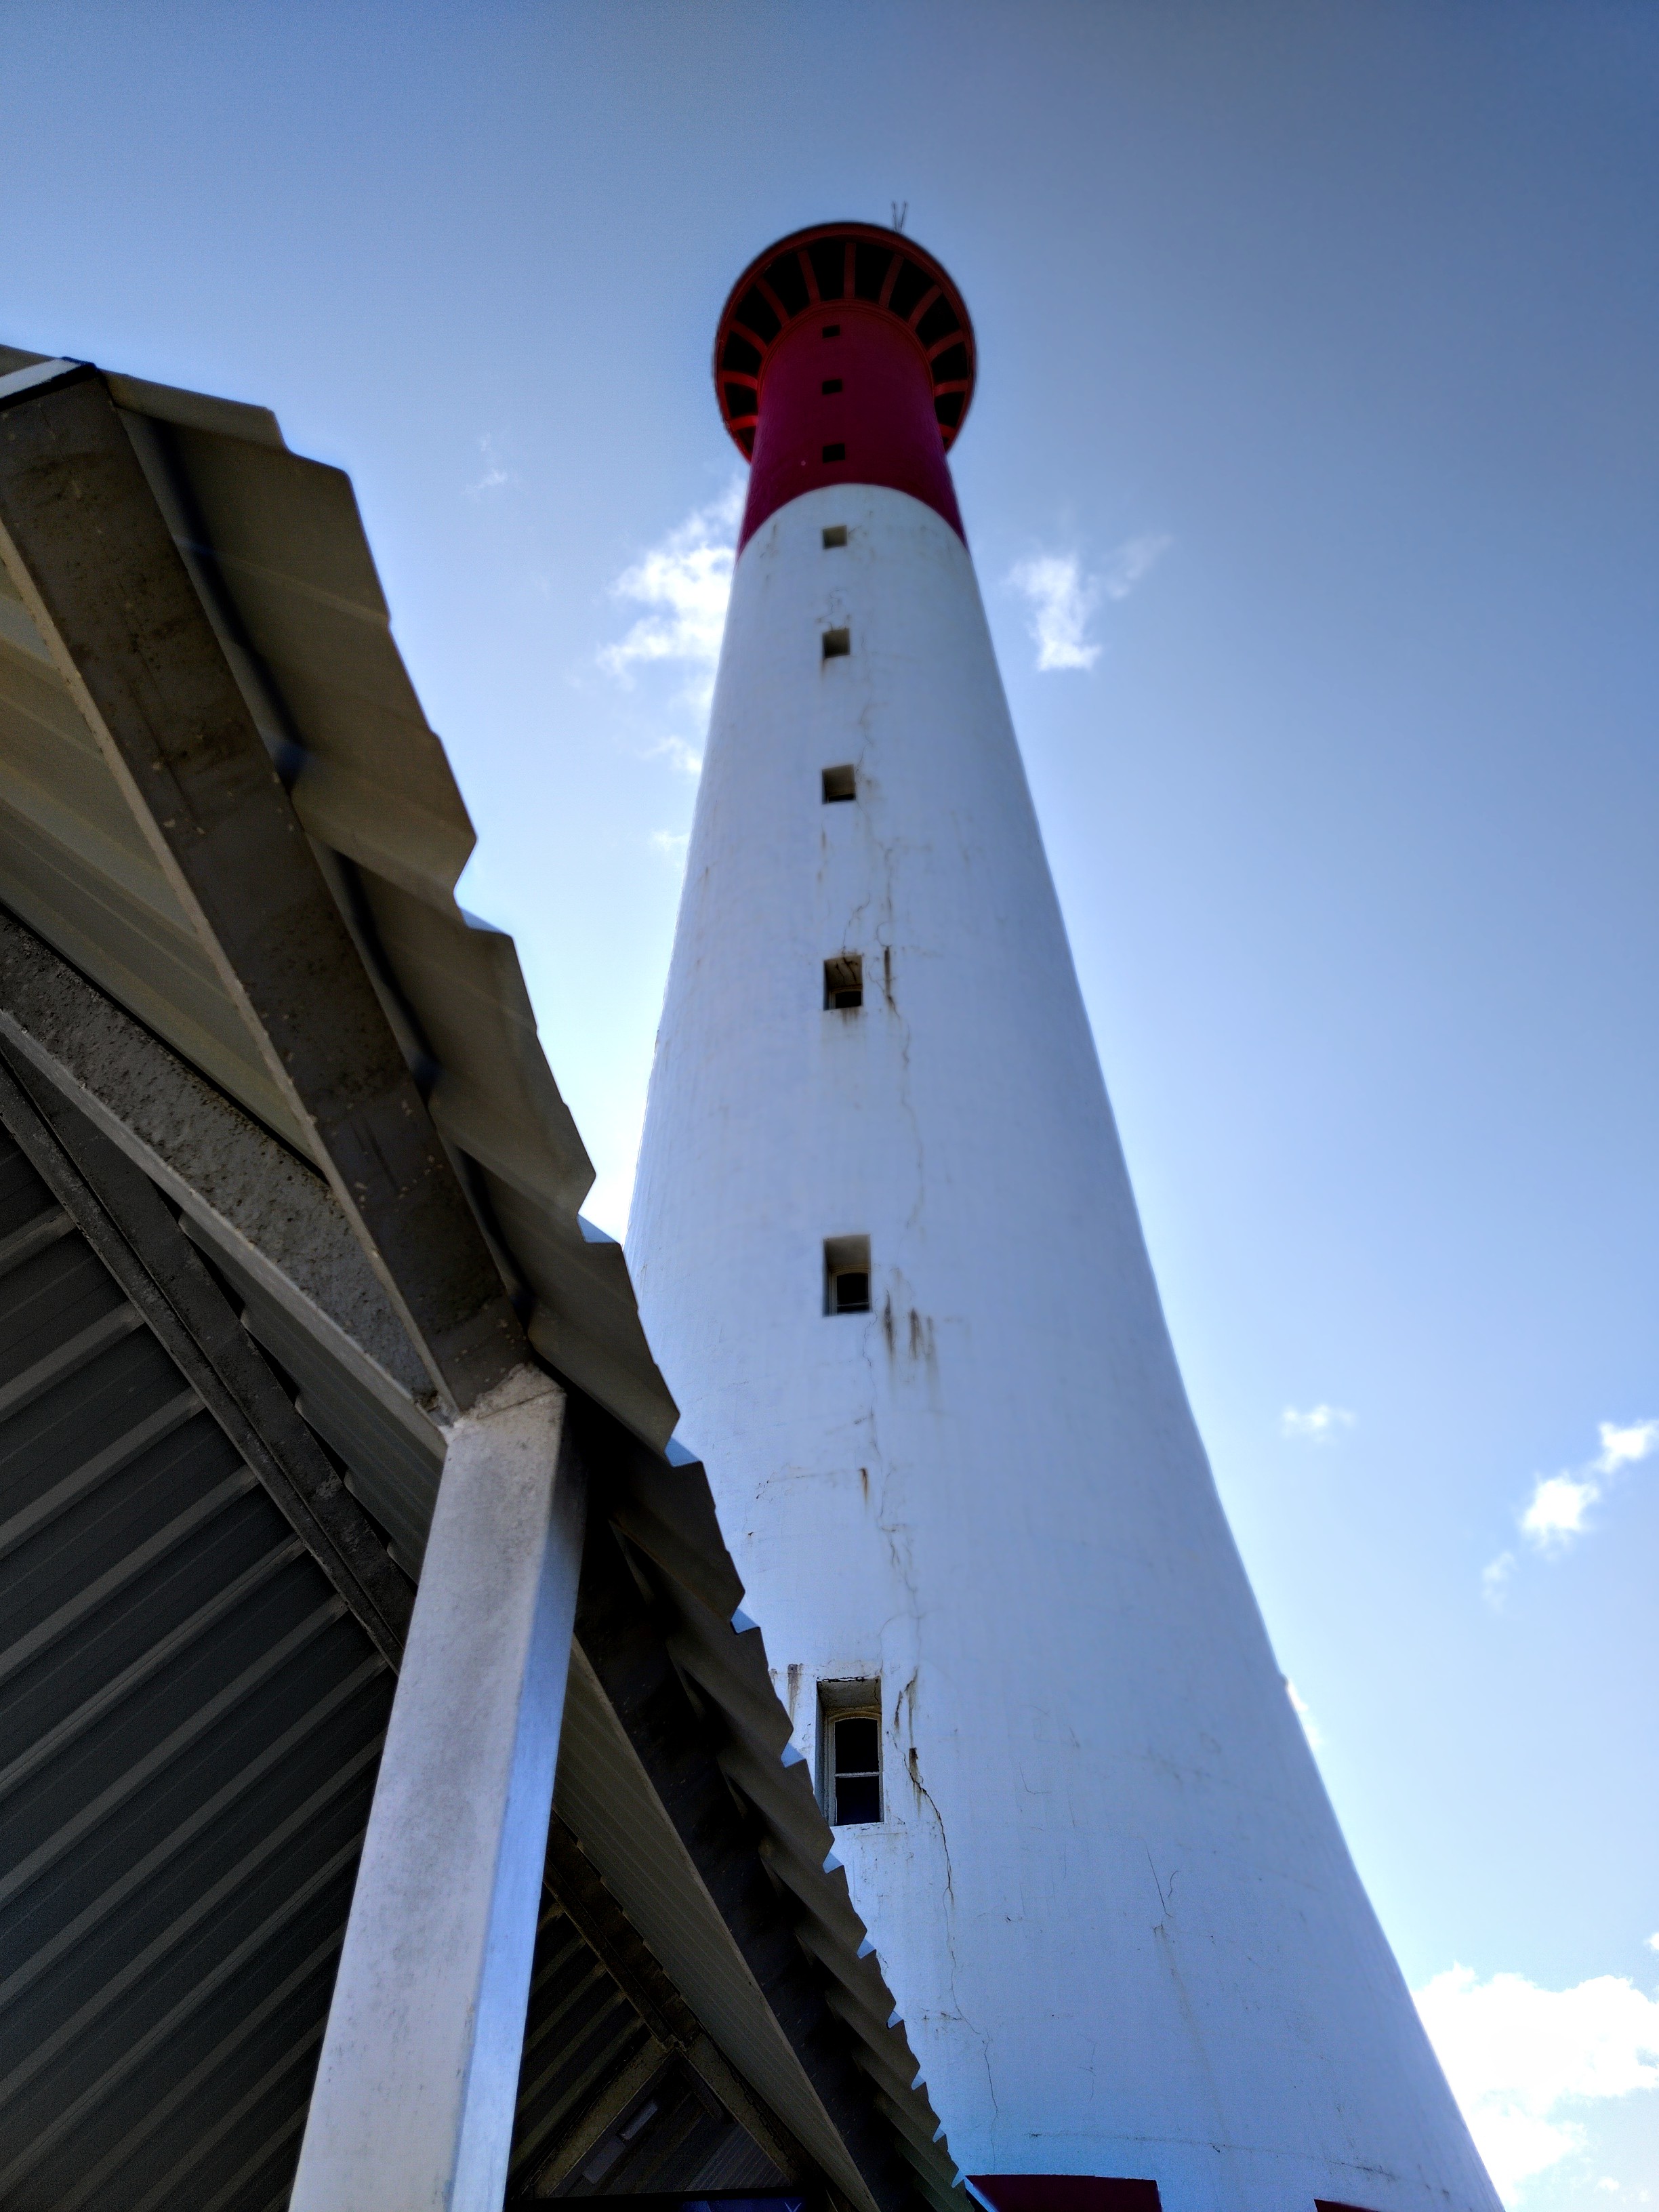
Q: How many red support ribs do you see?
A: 11